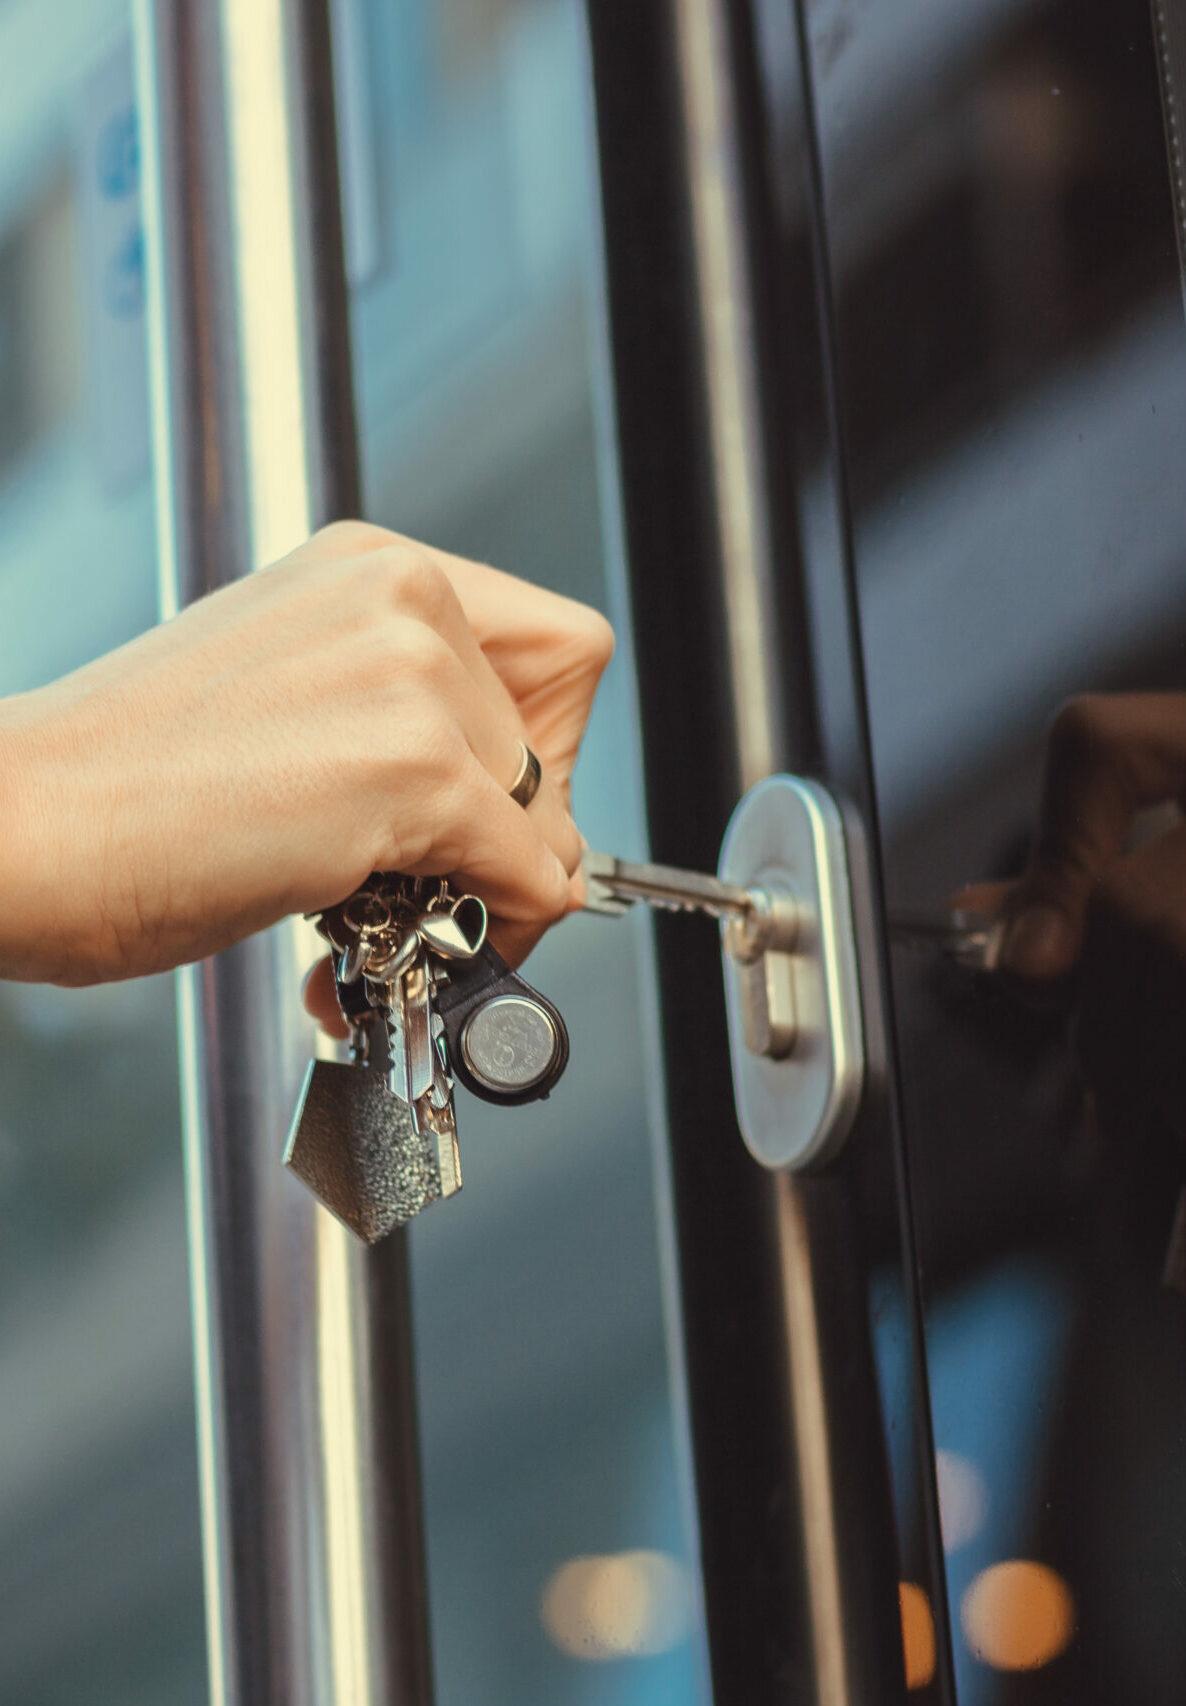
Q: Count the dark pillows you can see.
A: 0